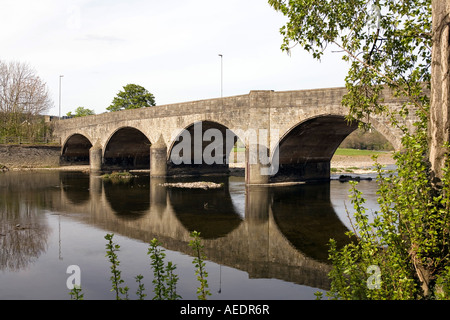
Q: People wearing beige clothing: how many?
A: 0